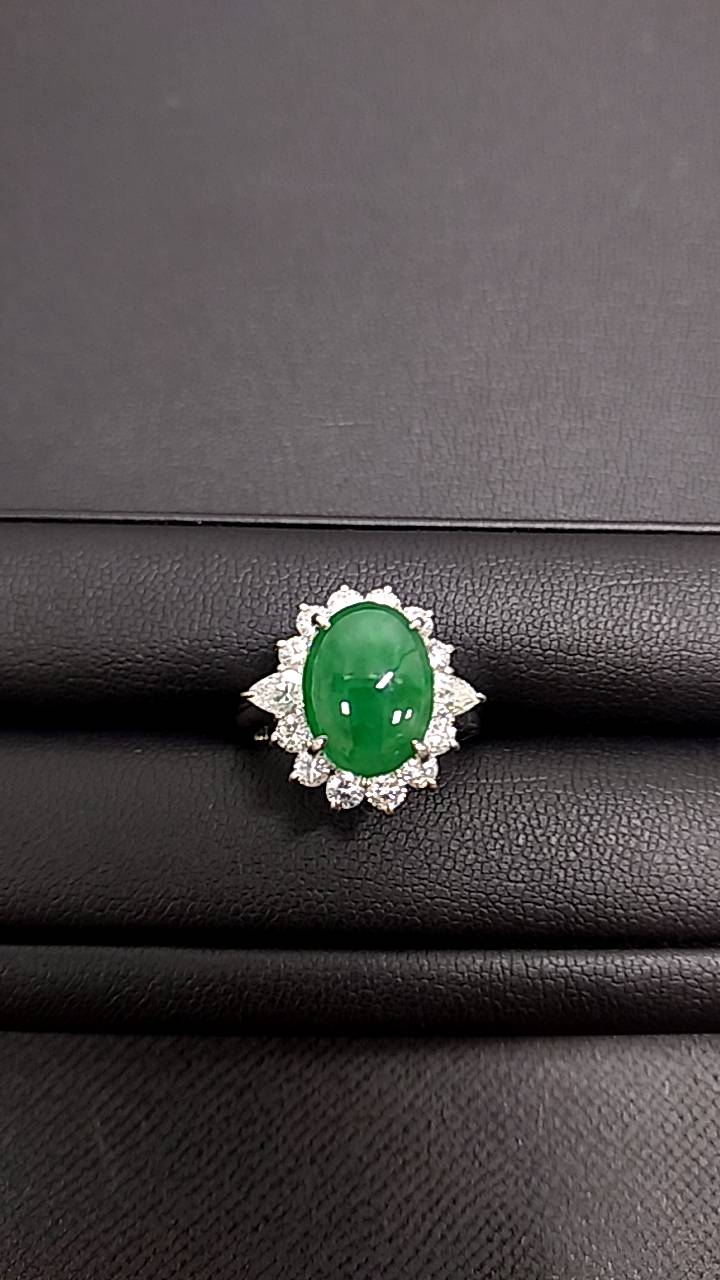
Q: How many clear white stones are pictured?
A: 14